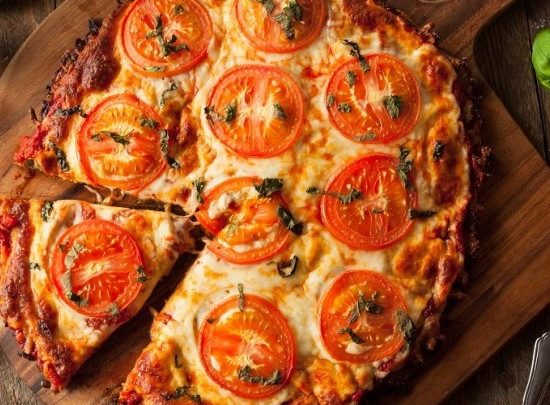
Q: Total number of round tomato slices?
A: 10